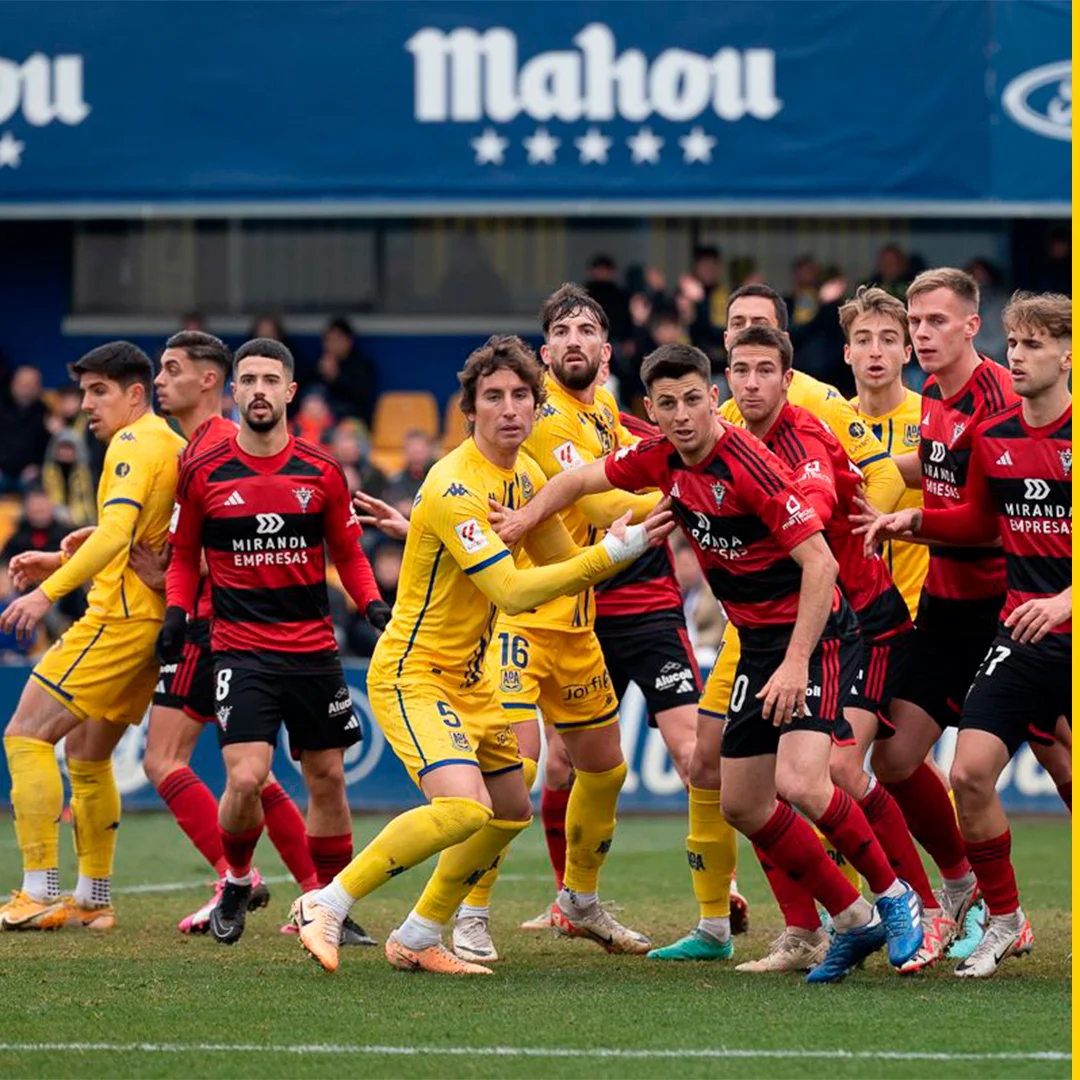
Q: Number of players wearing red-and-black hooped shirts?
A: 7